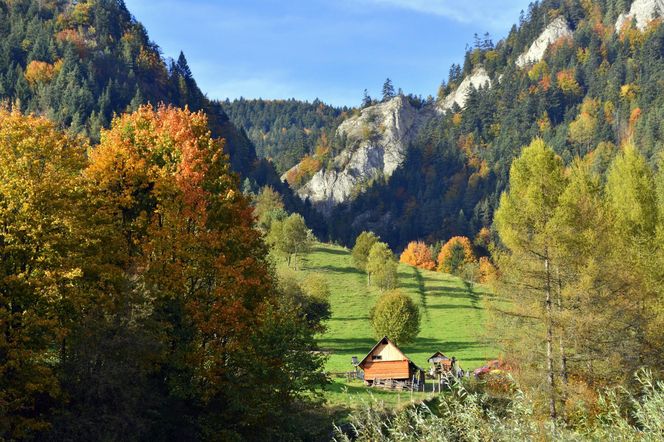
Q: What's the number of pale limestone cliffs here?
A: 4